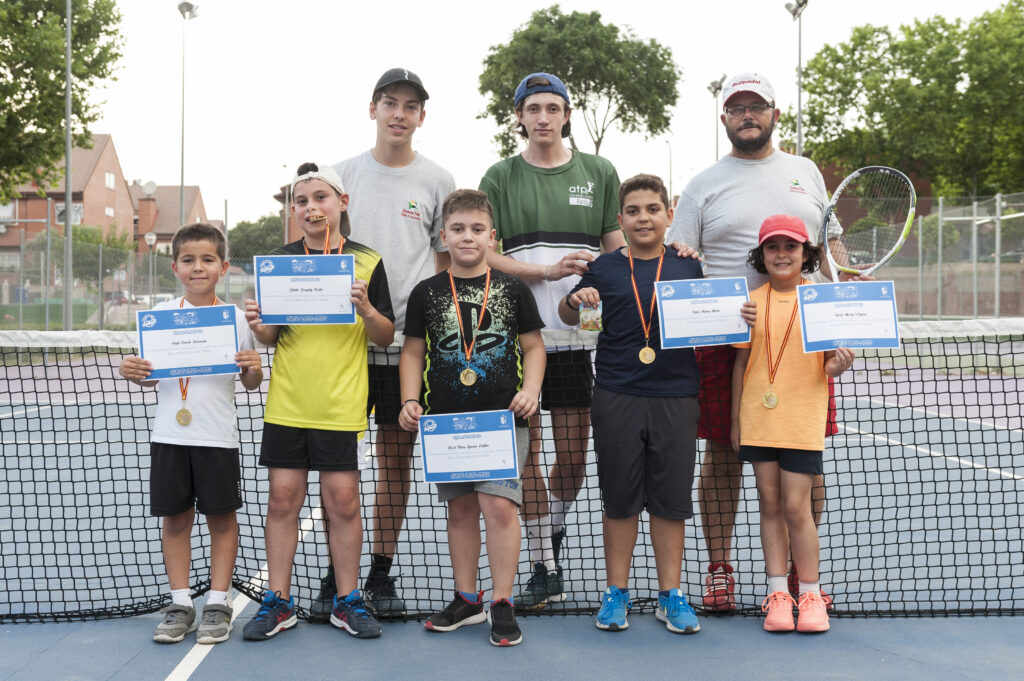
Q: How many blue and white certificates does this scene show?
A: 5